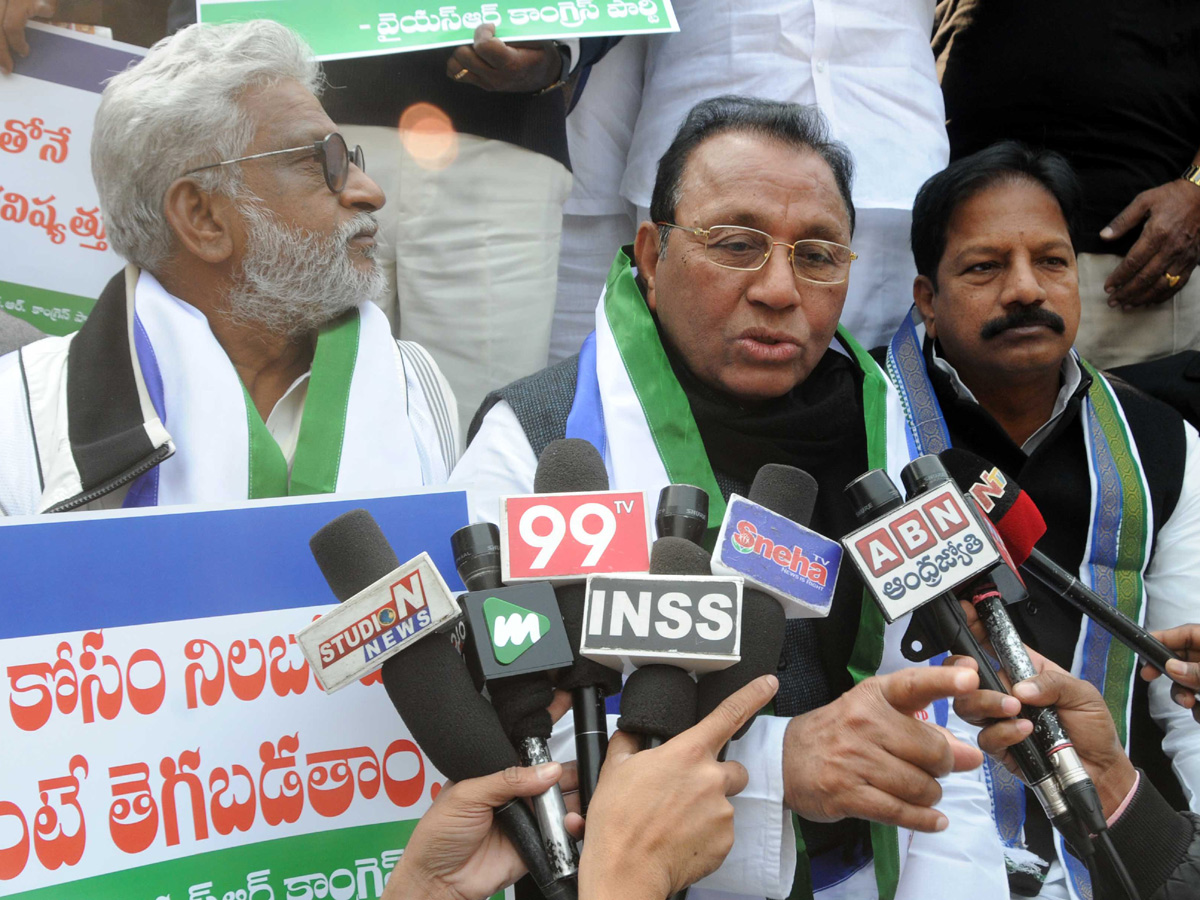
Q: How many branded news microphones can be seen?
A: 7